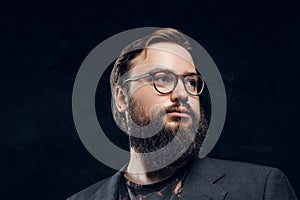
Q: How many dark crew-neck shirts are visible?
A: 1